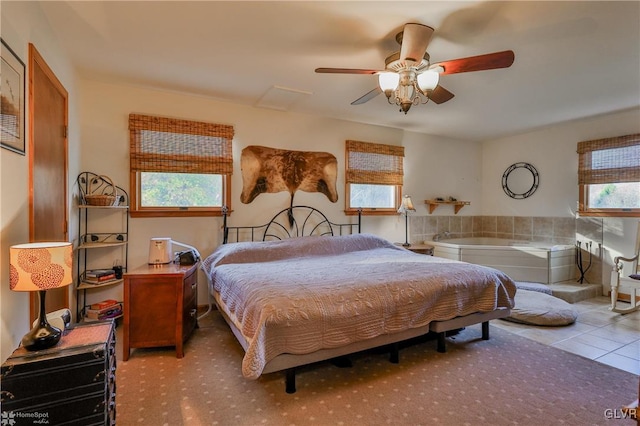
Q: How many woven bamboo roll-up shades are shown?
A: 3